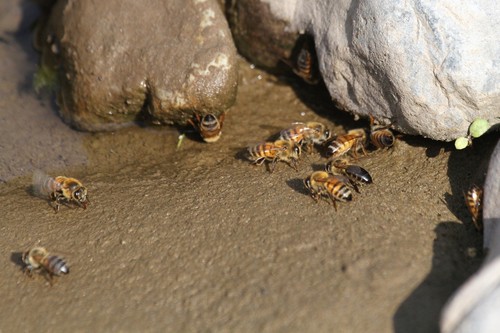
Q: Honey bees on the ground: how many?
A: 11